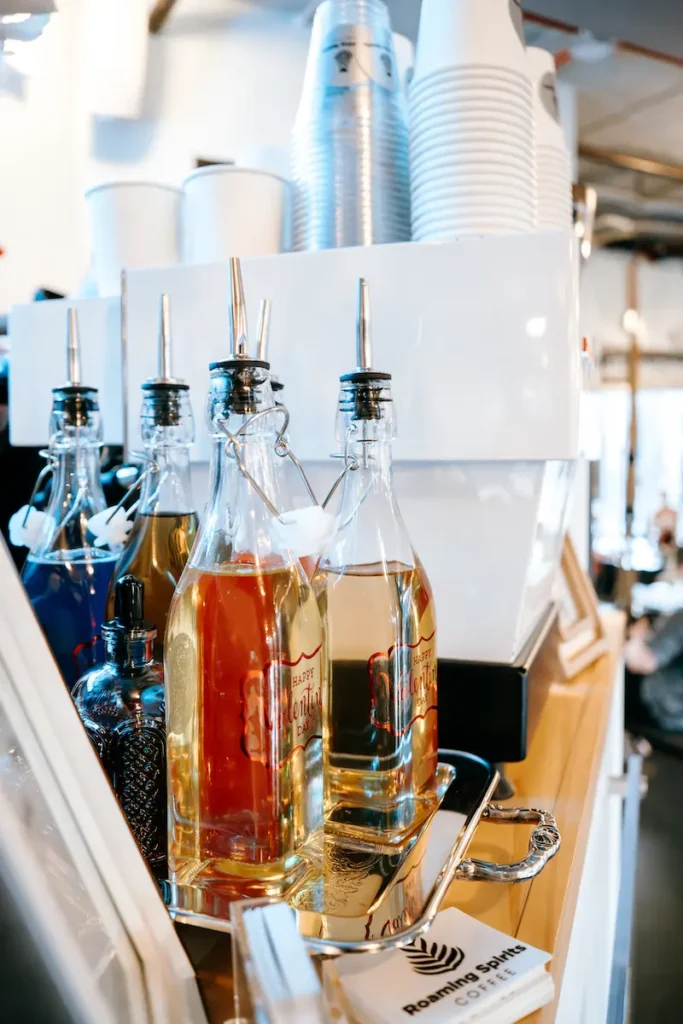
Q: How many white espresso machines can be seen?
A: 1